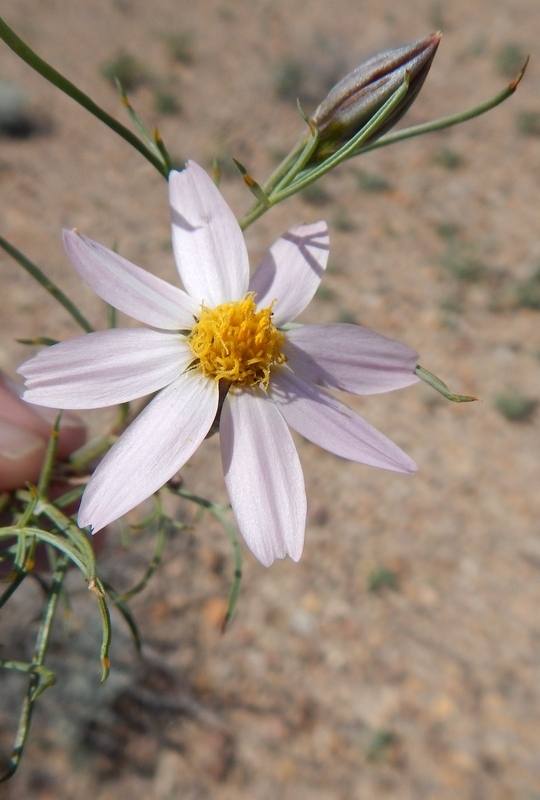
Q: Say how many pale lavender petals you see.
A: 8